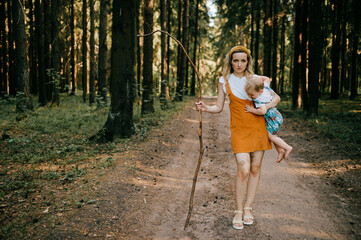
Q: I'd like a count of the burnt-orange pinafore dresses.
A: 1